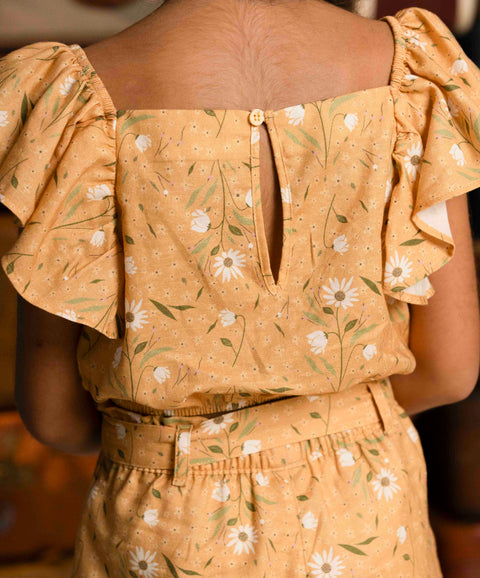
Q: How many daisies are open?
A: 10